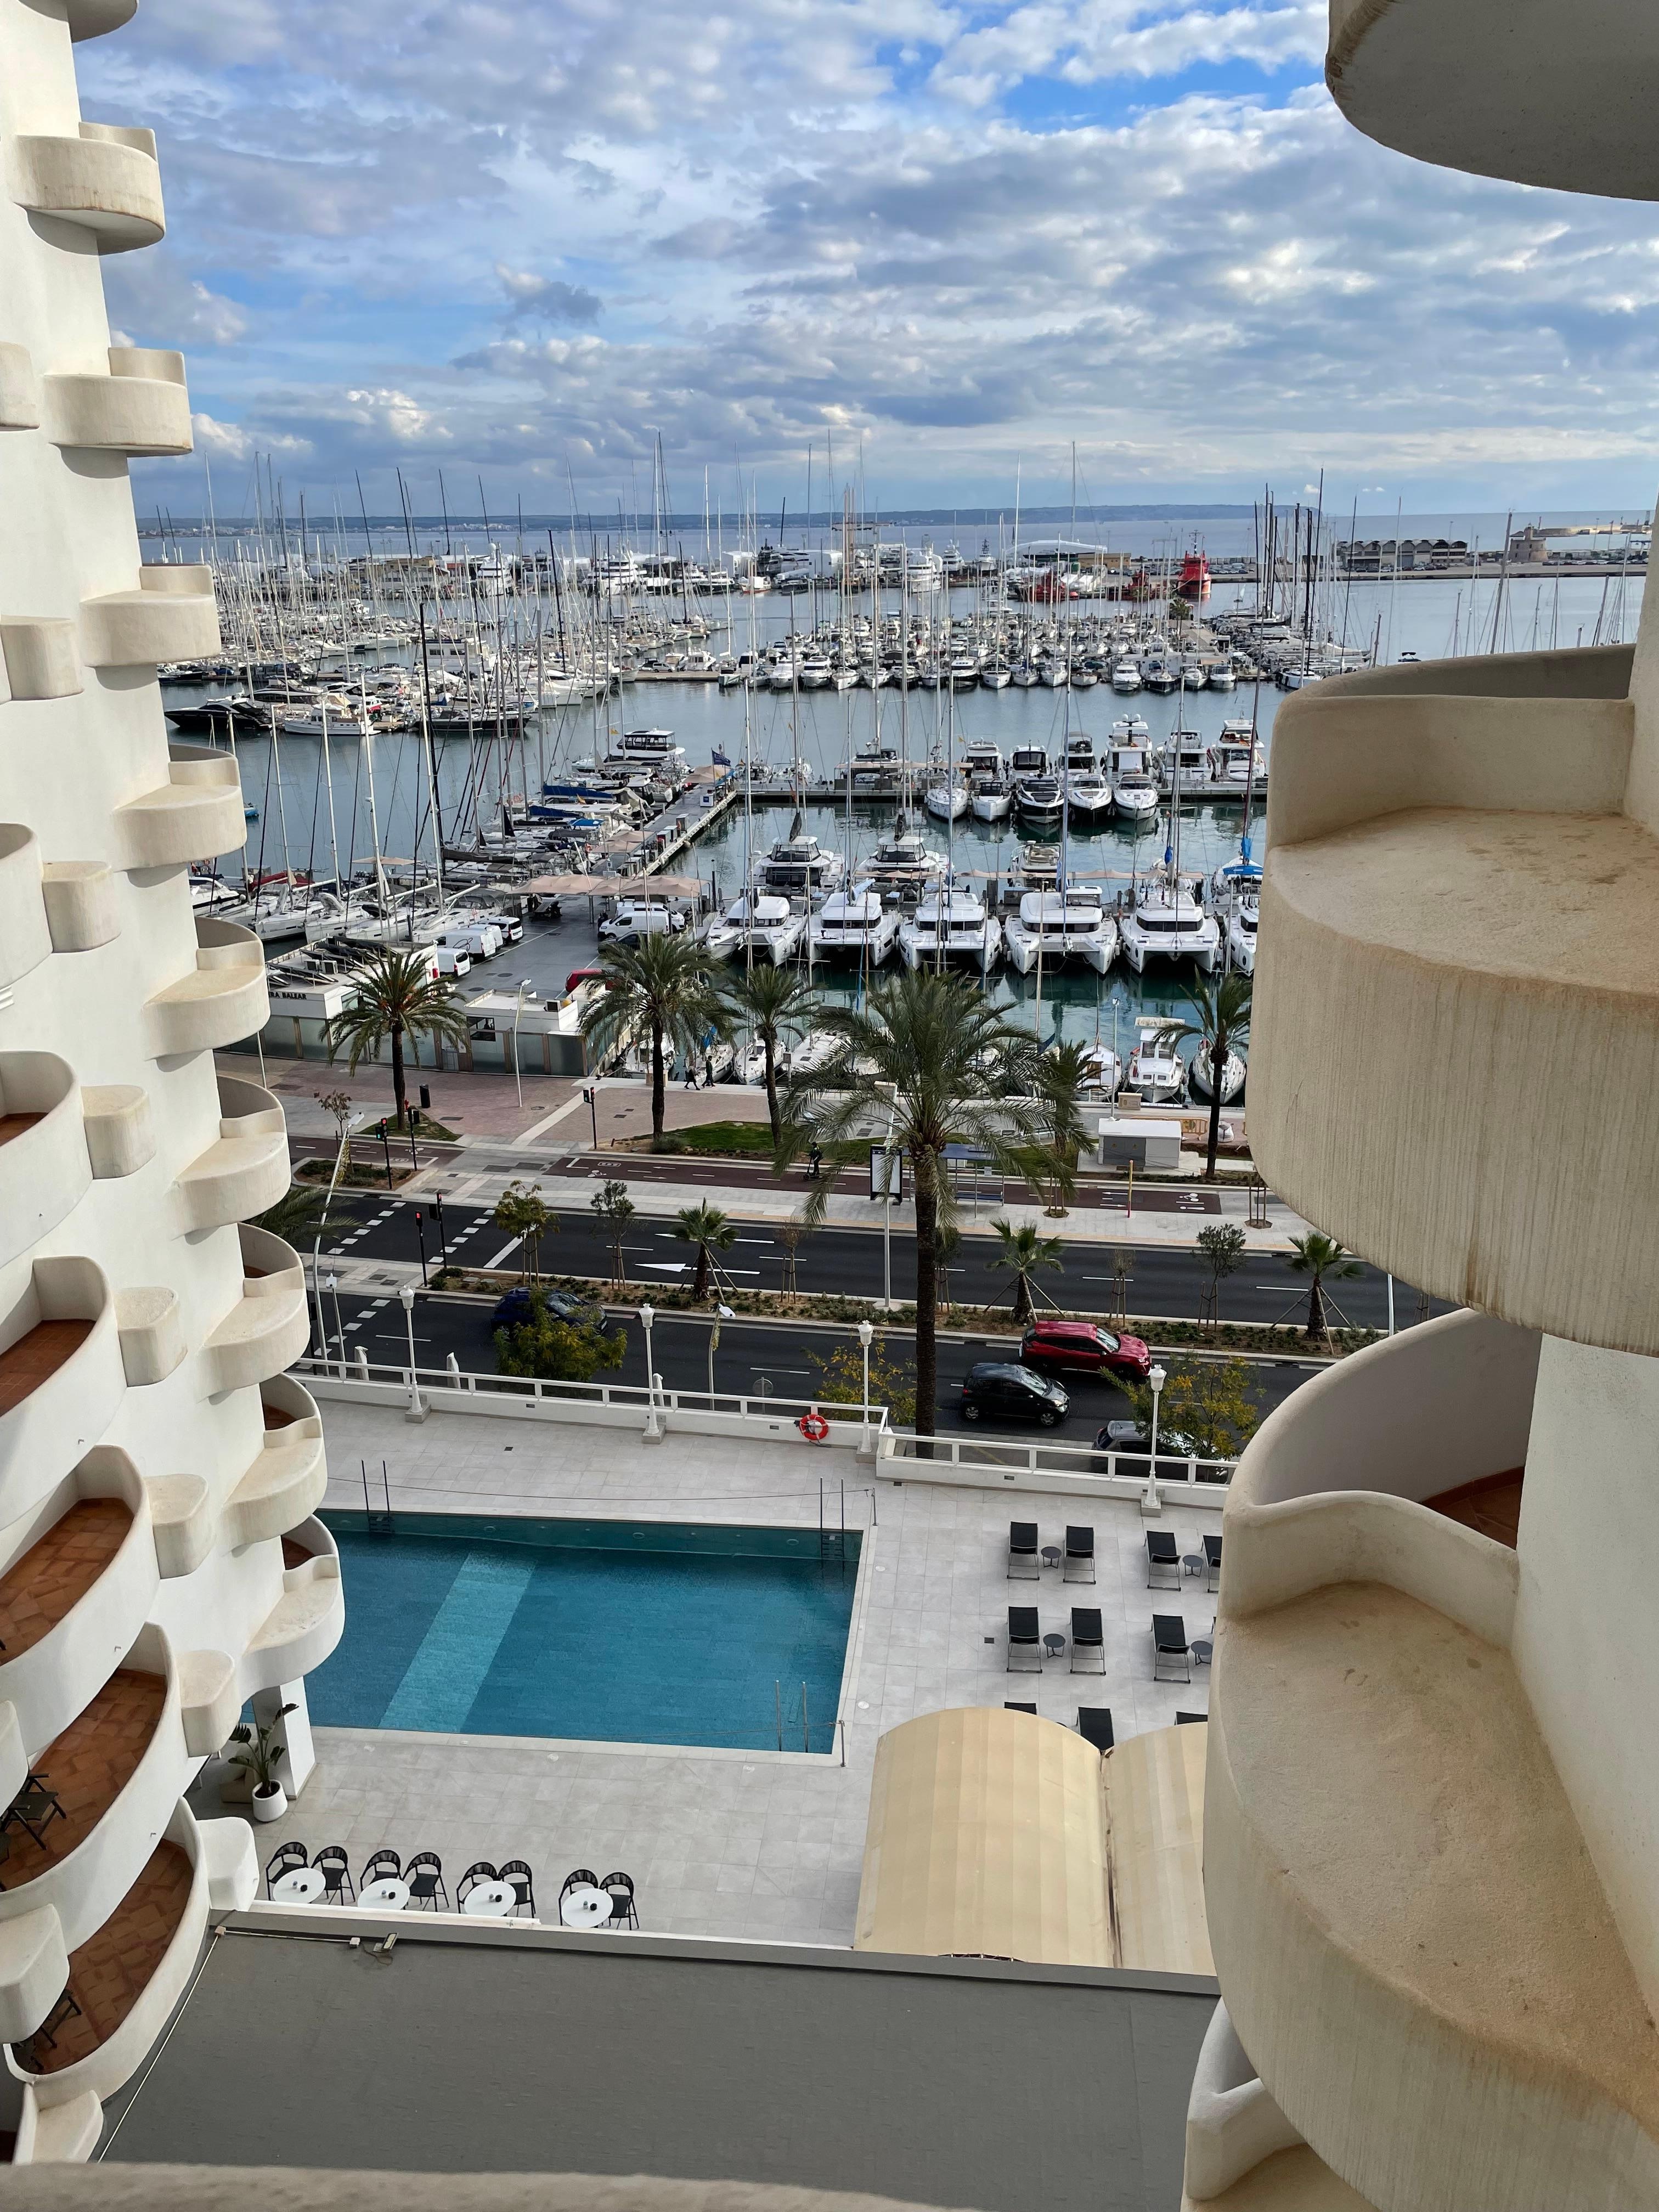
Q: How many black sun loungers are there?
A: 10